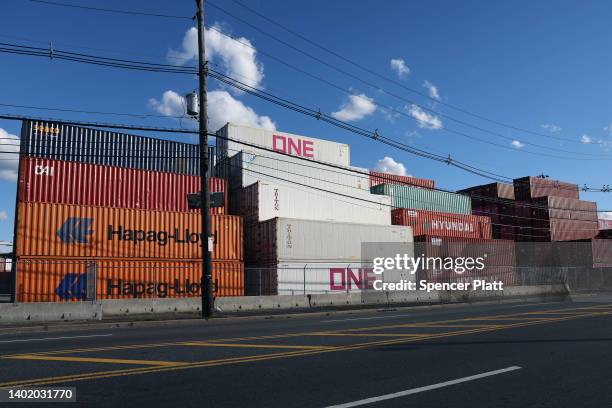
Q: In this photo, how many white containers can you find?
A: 5